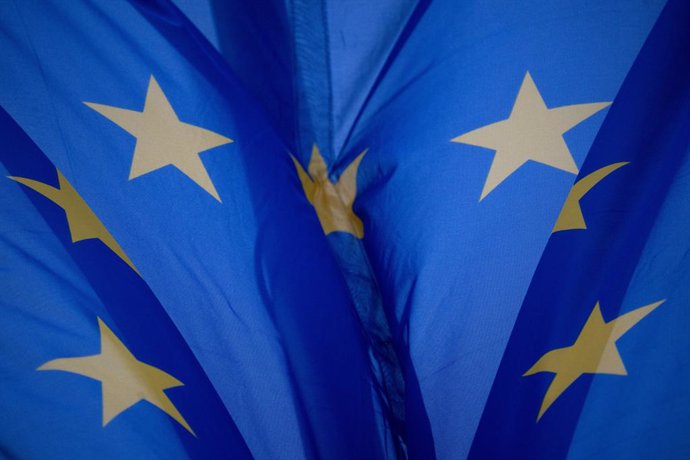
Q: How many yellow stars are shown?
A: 7